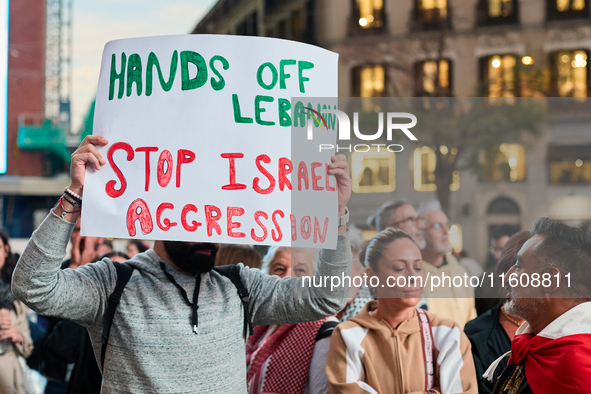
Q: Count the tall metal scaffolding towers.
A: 1